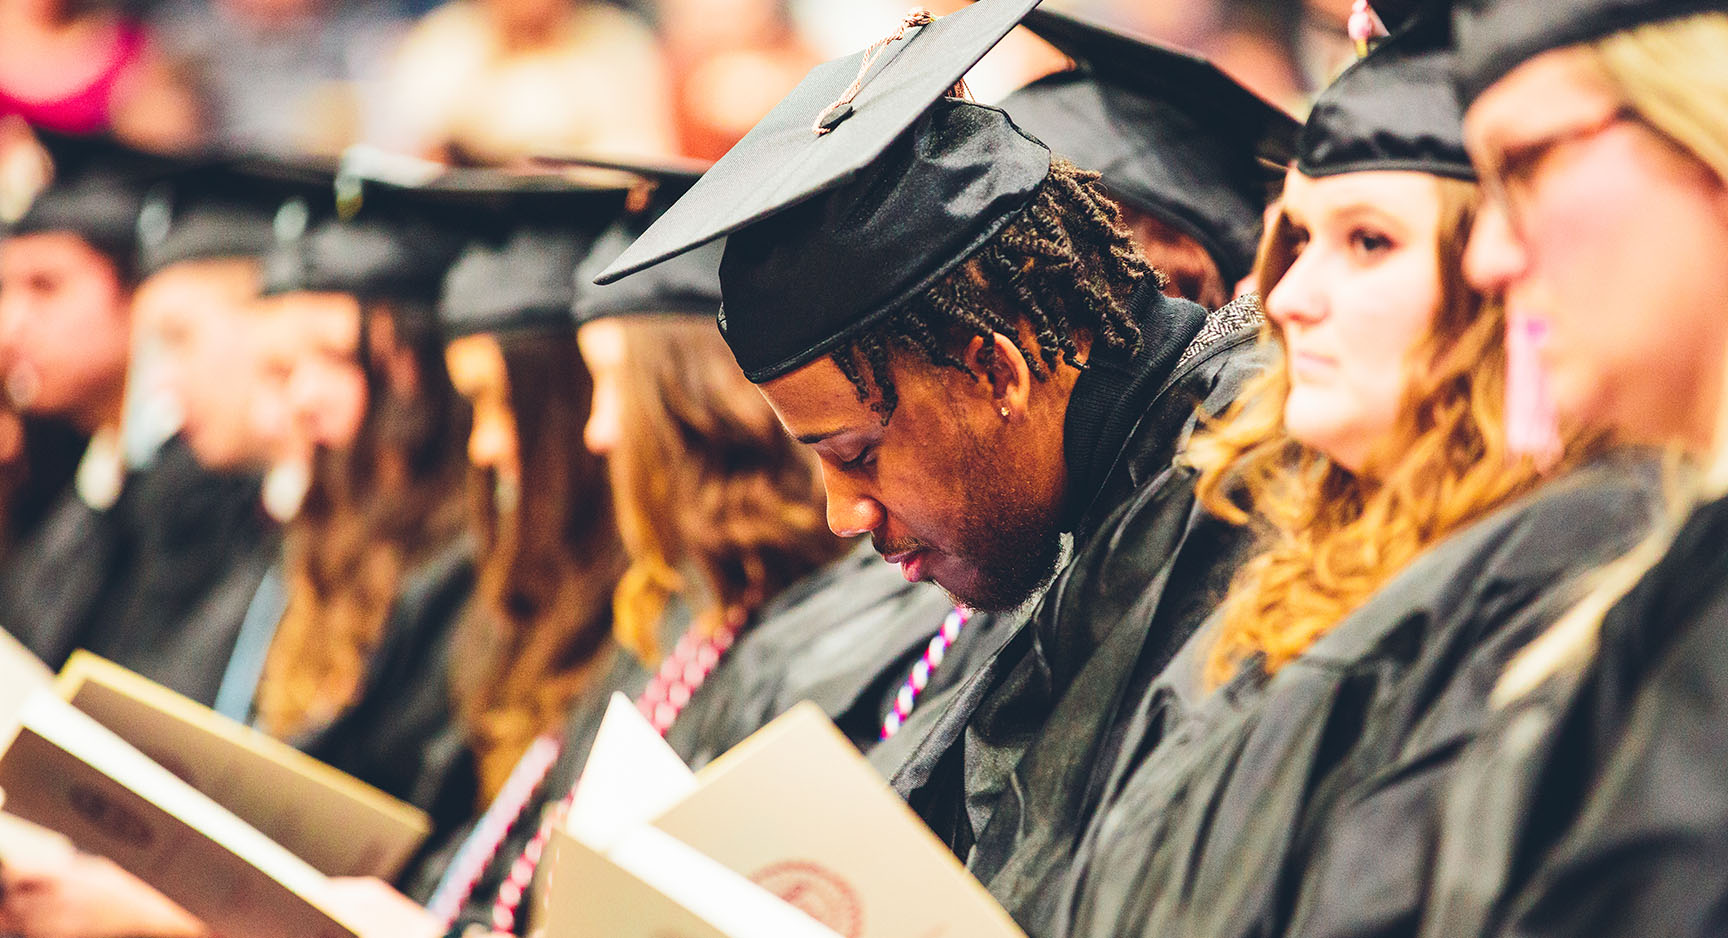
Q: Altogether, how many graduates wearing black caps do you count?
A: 9